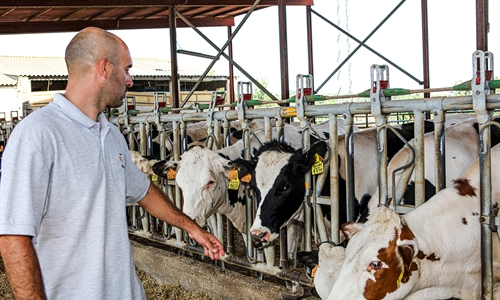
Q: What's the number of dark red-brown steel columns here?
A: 6